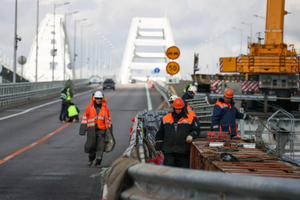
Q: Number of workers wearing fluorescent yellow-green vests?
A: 2